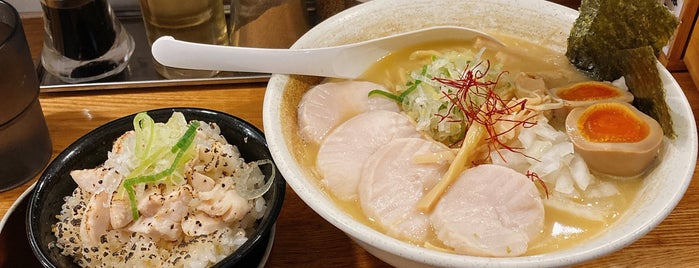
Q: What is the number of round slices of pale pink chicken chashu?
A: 4